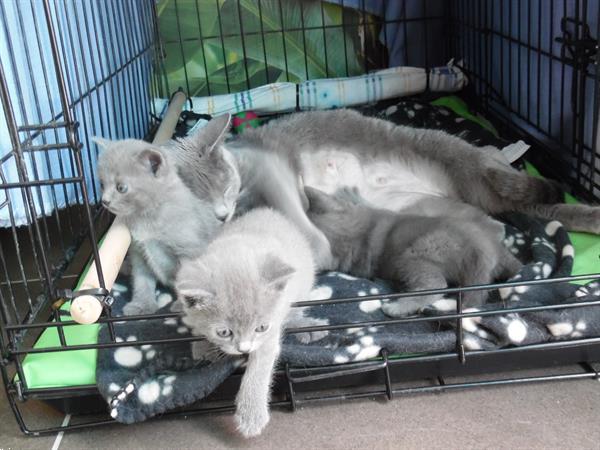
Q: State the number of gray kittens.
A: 3